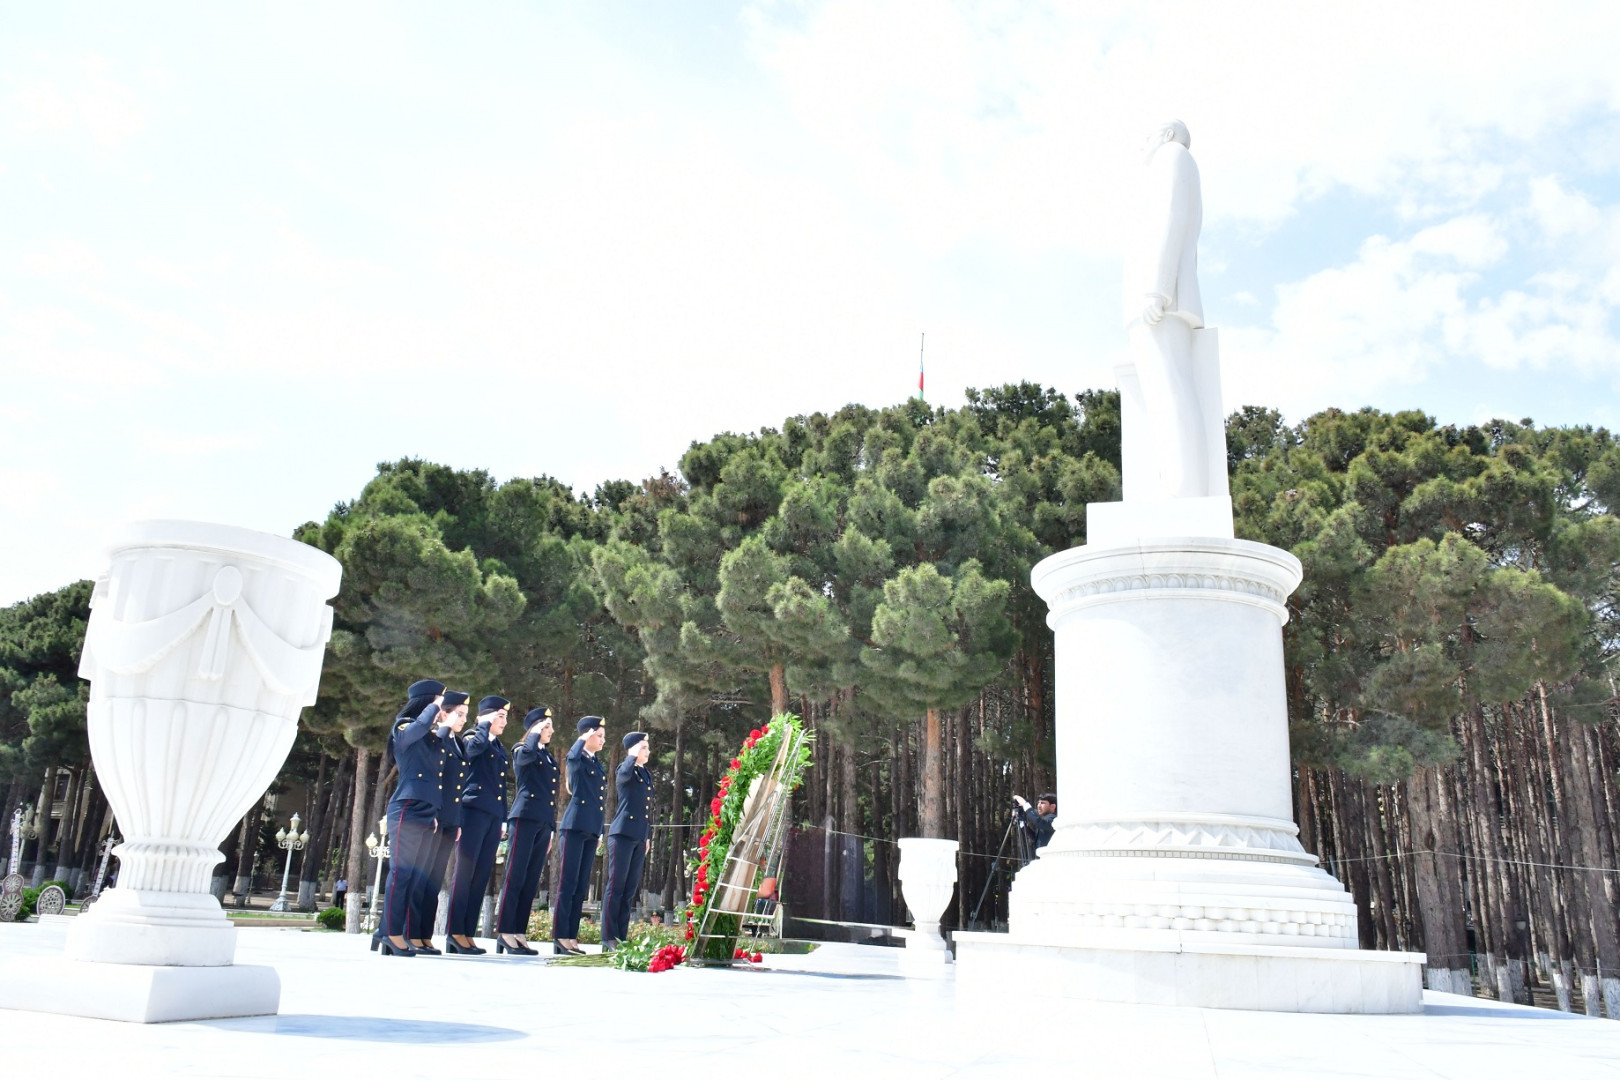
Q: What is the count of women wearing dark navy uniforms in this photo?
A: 6